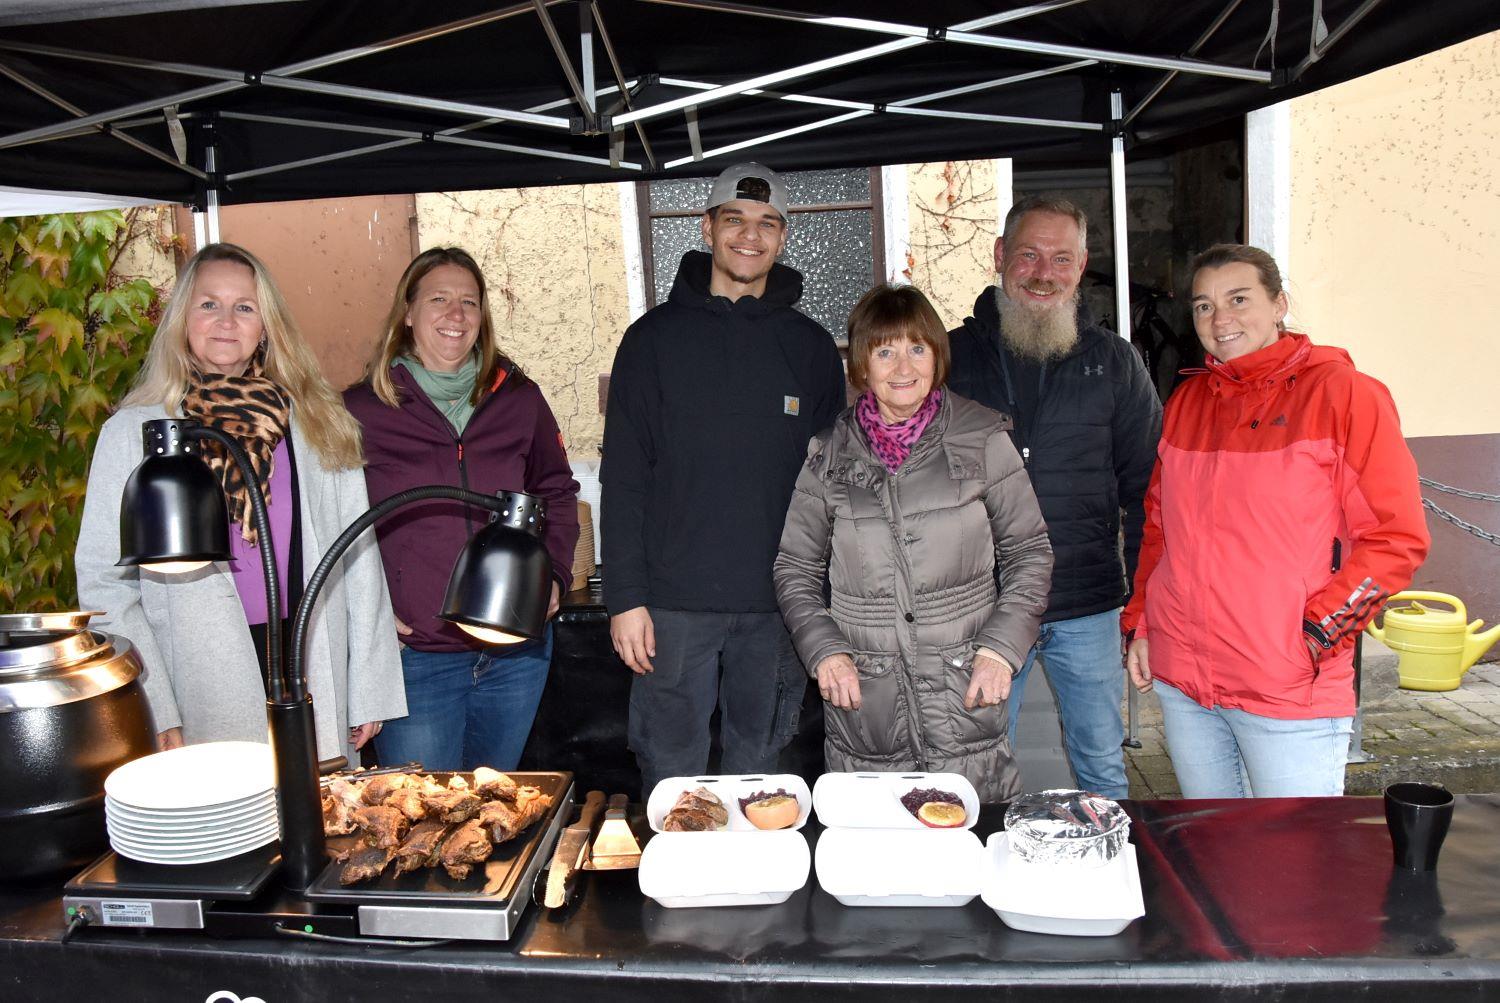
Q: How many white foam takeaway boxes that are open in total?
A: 2